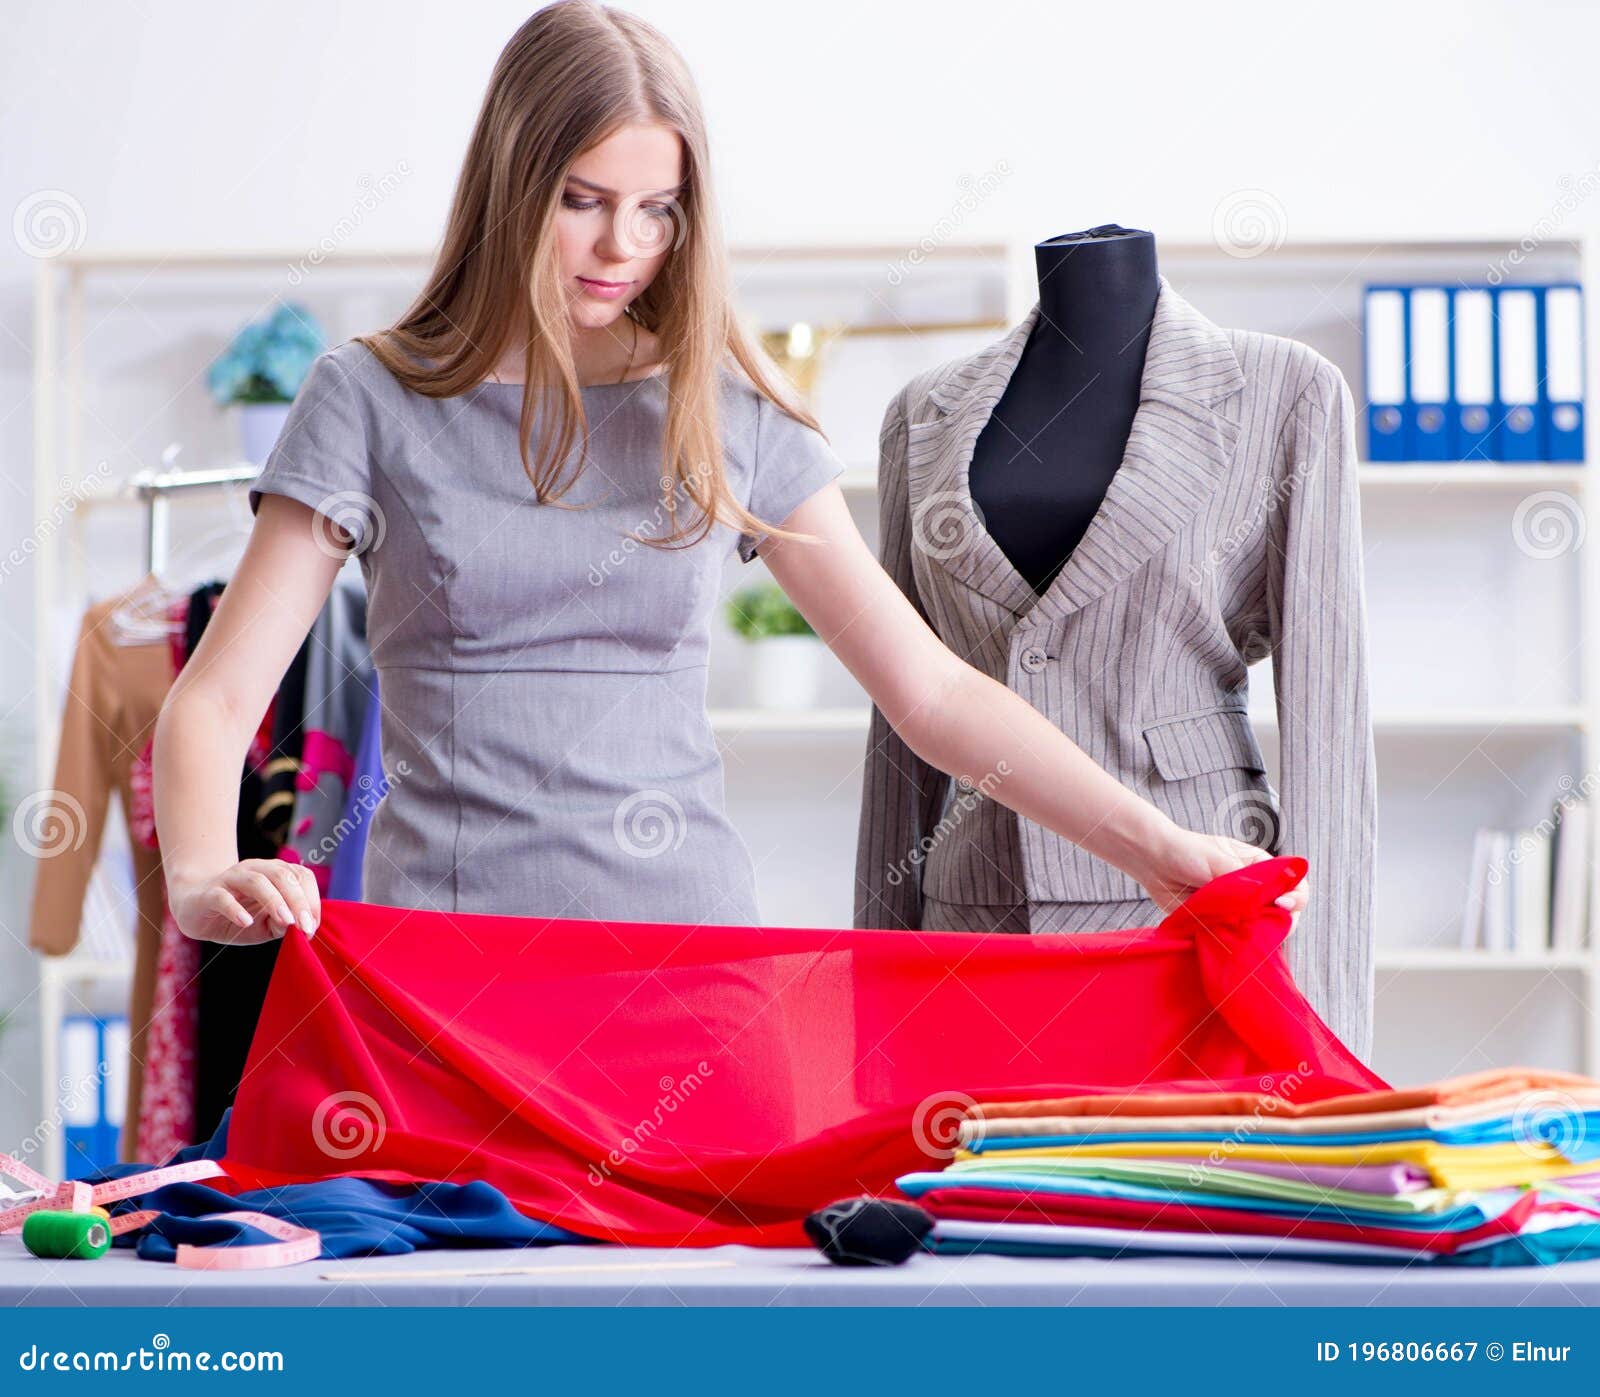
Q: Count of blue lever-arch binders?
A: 7